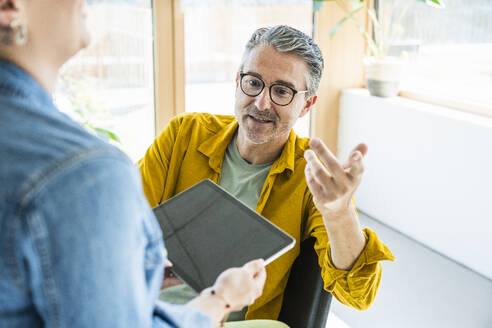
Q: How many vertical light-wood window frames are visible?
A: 2